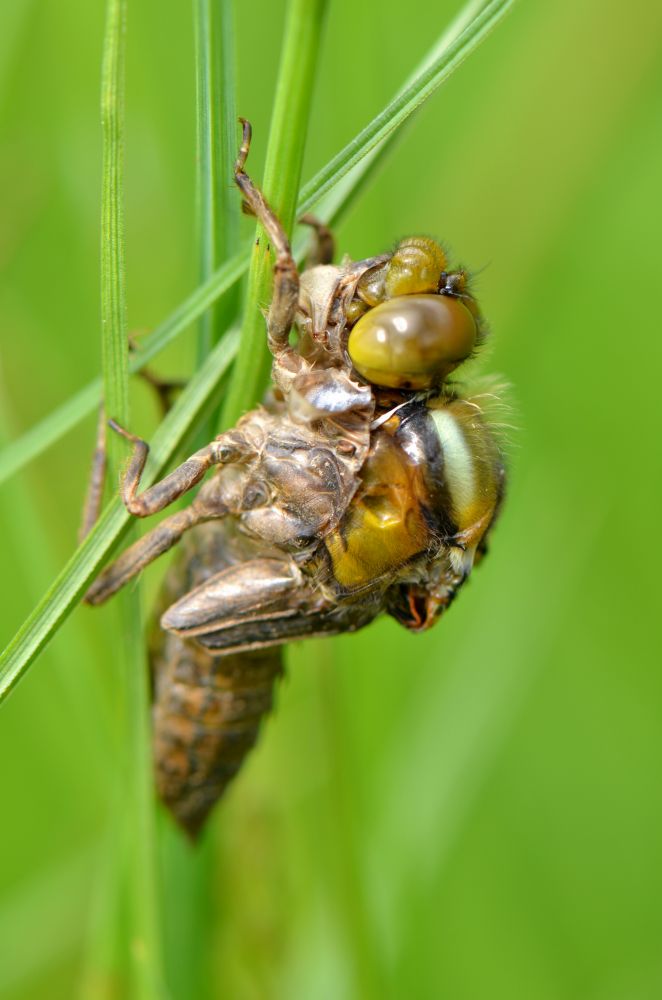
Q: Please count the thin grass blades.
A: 5